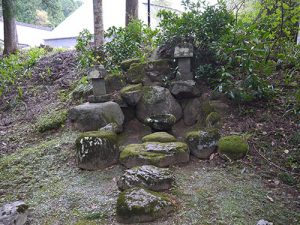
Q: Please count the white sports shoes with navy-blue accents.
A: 0